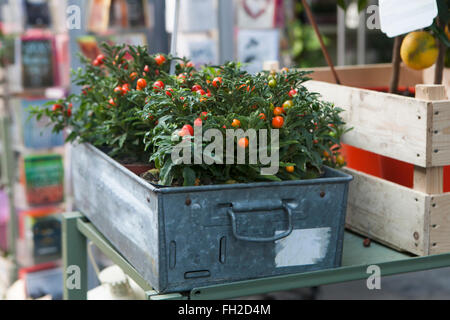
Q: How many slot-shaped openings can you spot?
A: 3